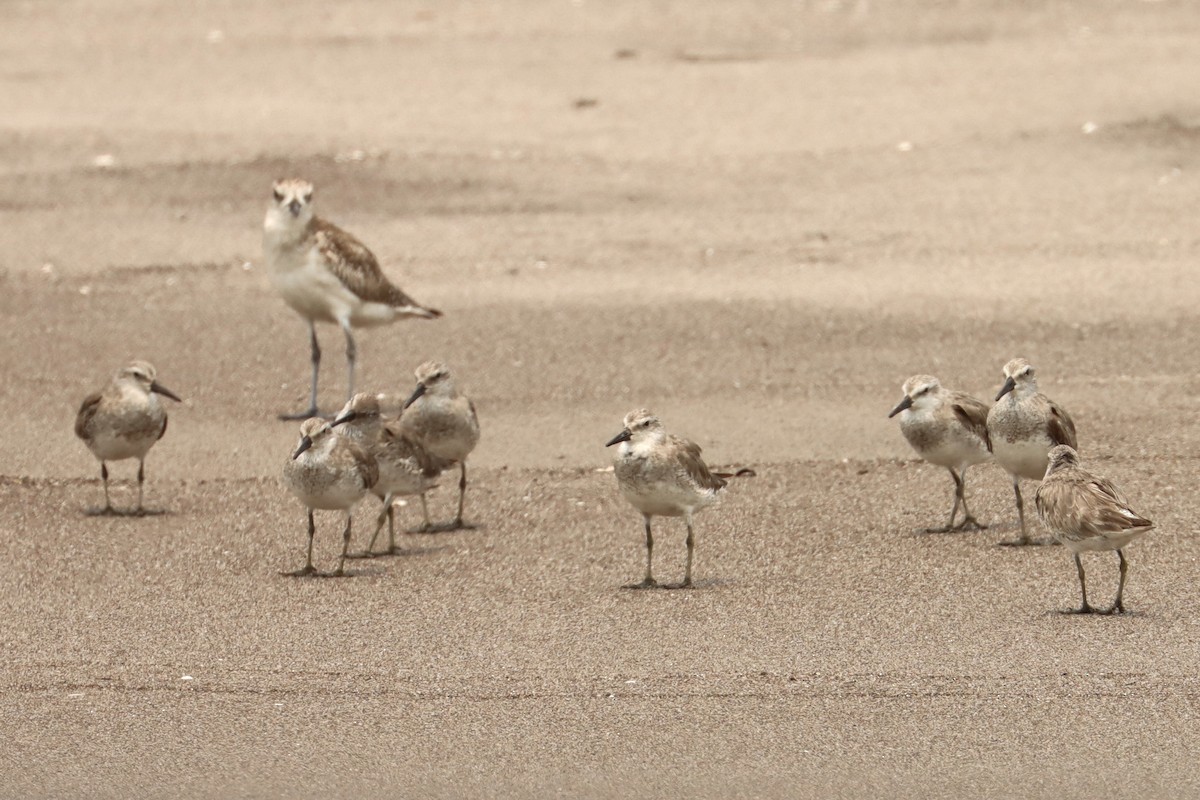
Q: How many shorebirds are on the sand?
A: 9